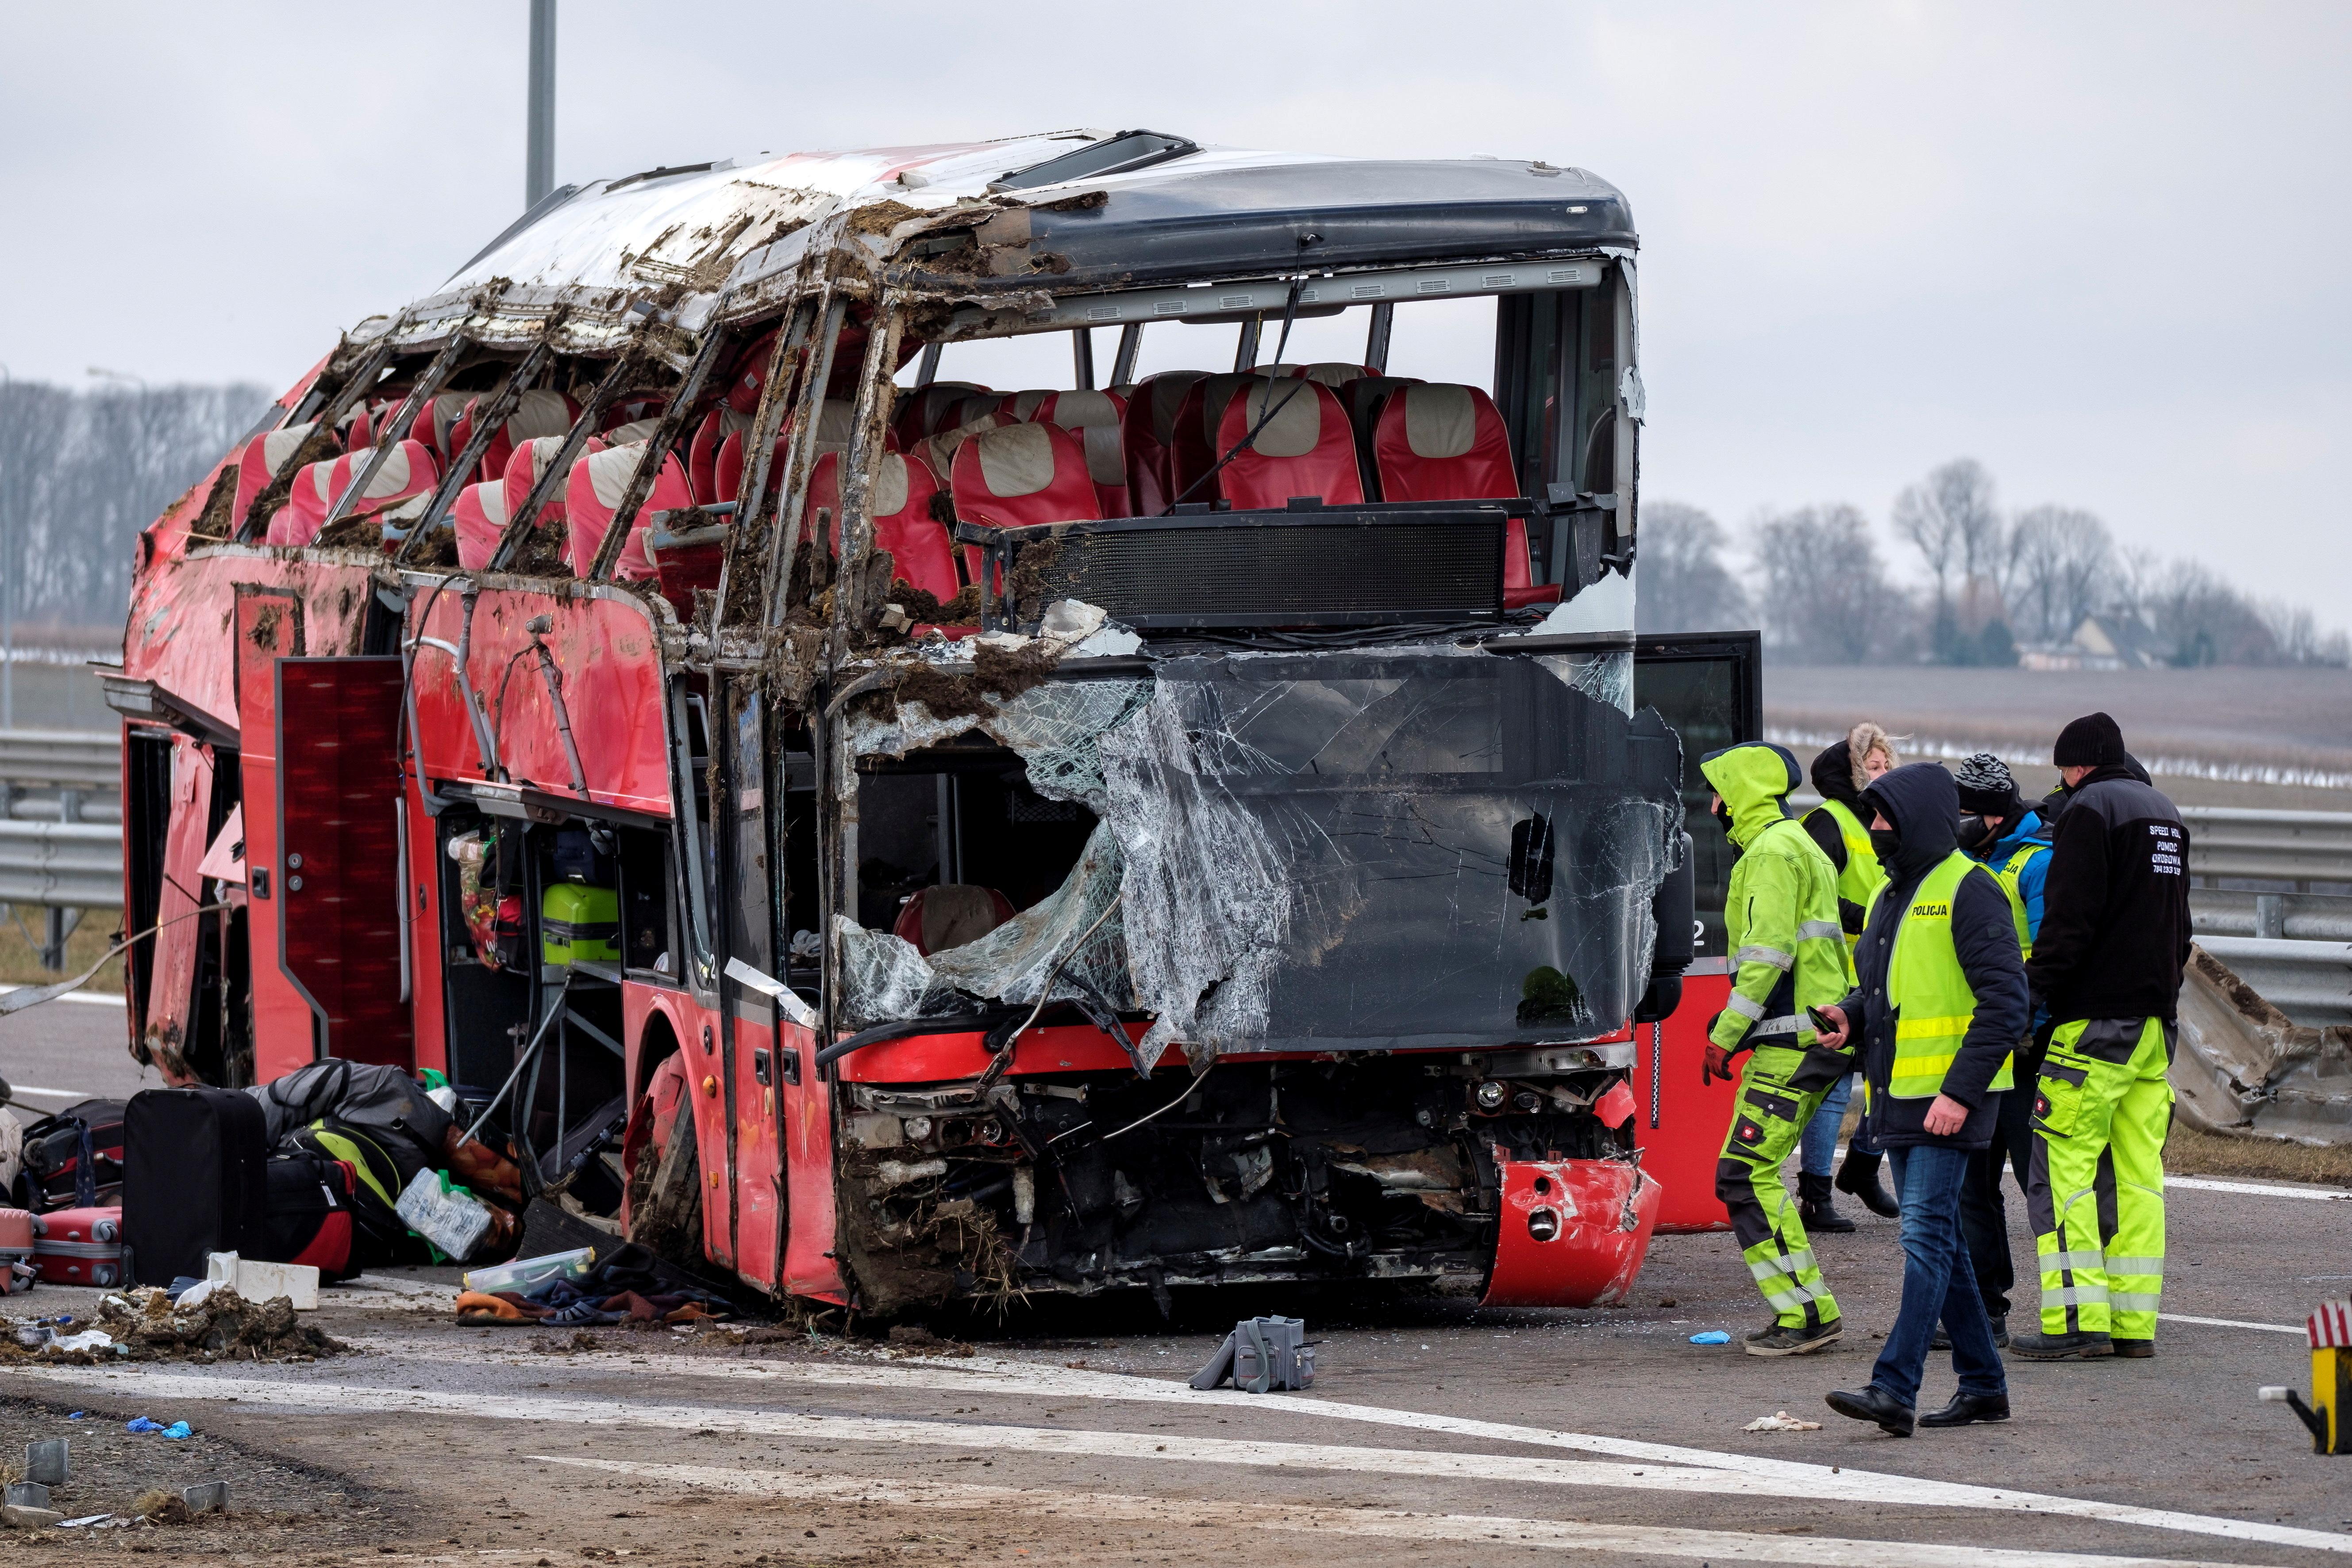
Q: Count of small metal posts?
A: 3